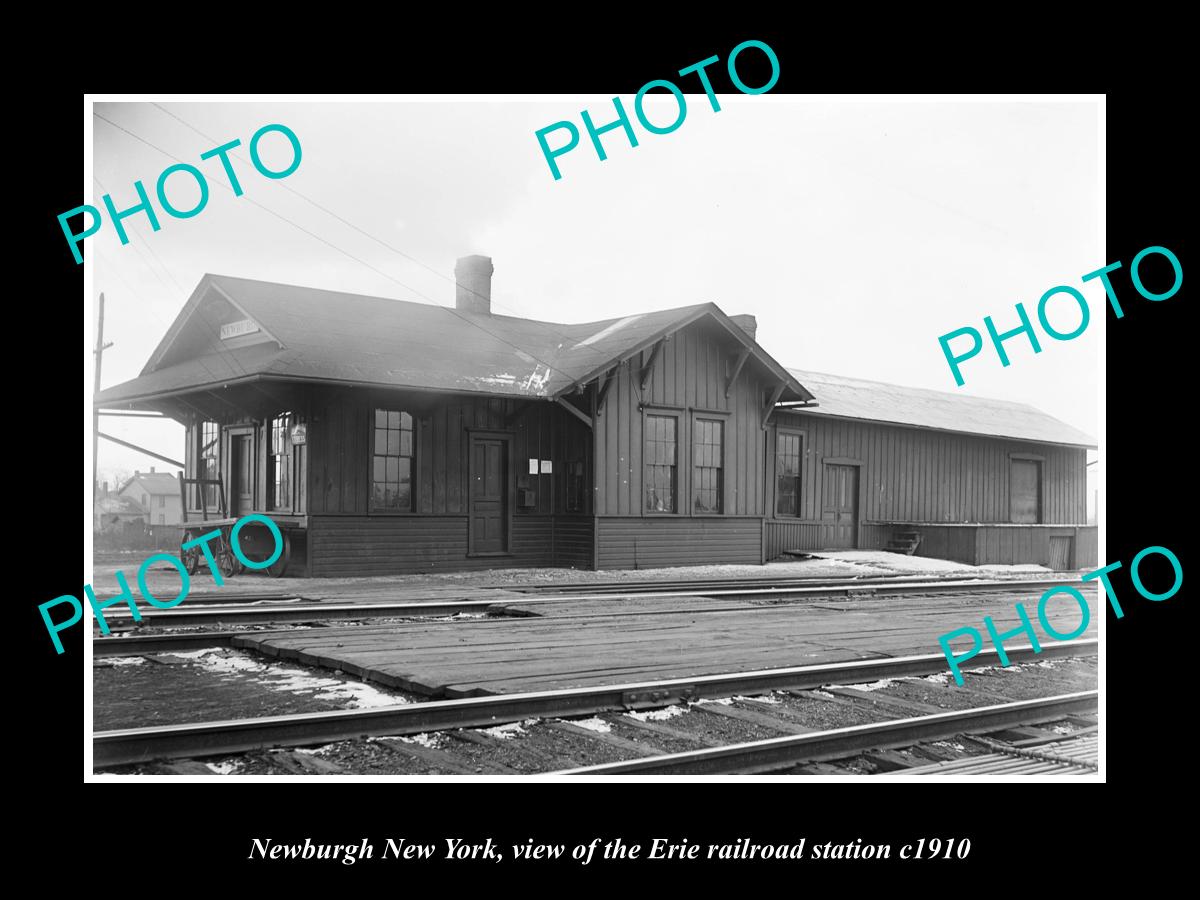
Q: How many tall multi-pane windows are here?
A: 6